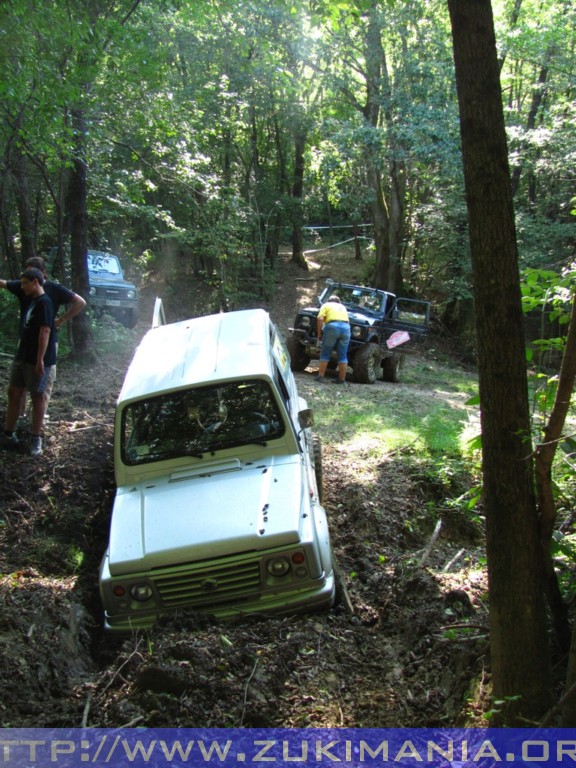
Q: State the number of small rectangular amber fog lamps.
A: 0